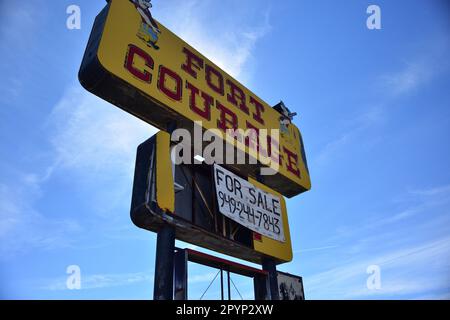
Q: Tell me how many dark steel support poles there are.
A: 2